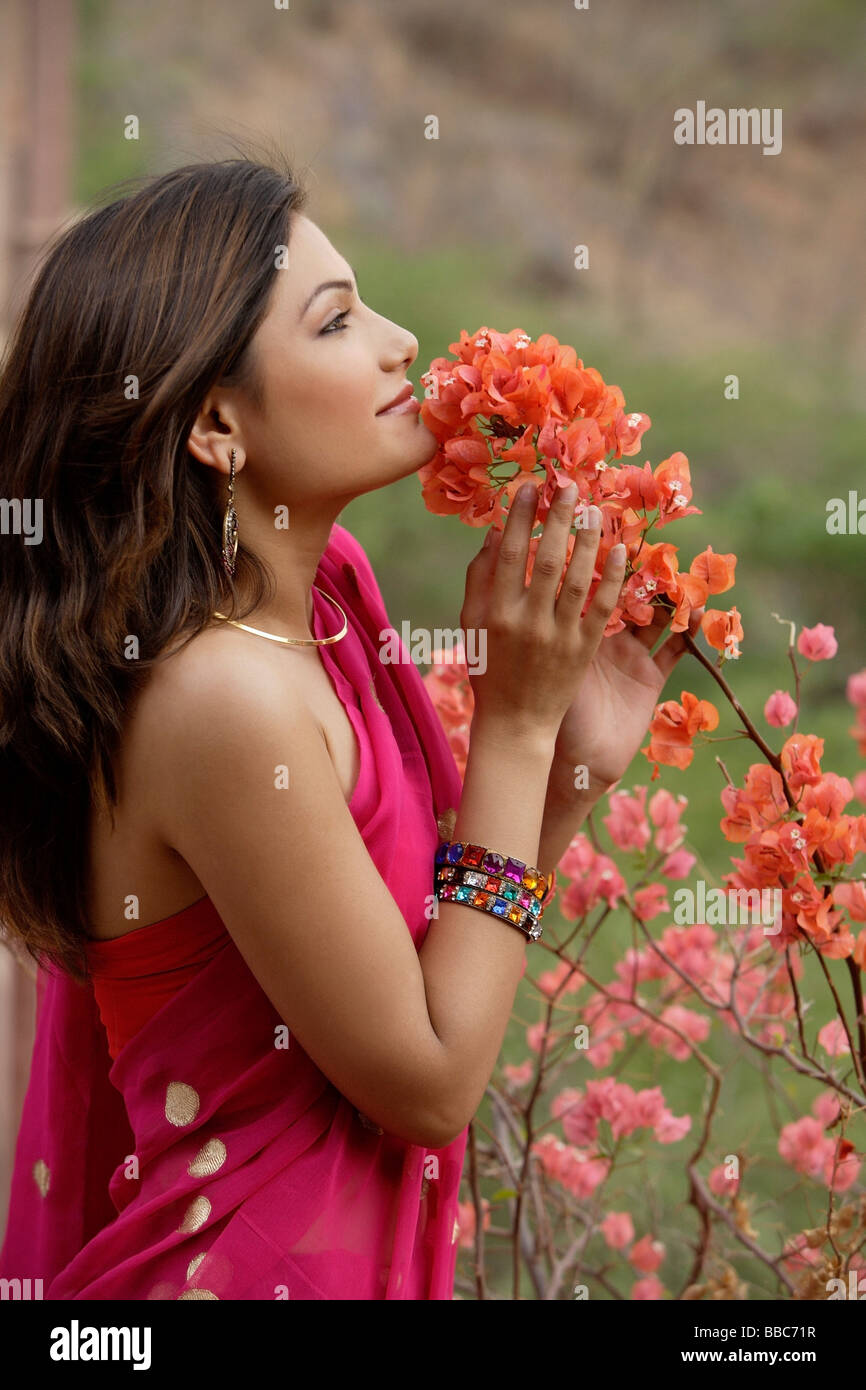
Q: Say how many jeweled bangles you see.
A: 3